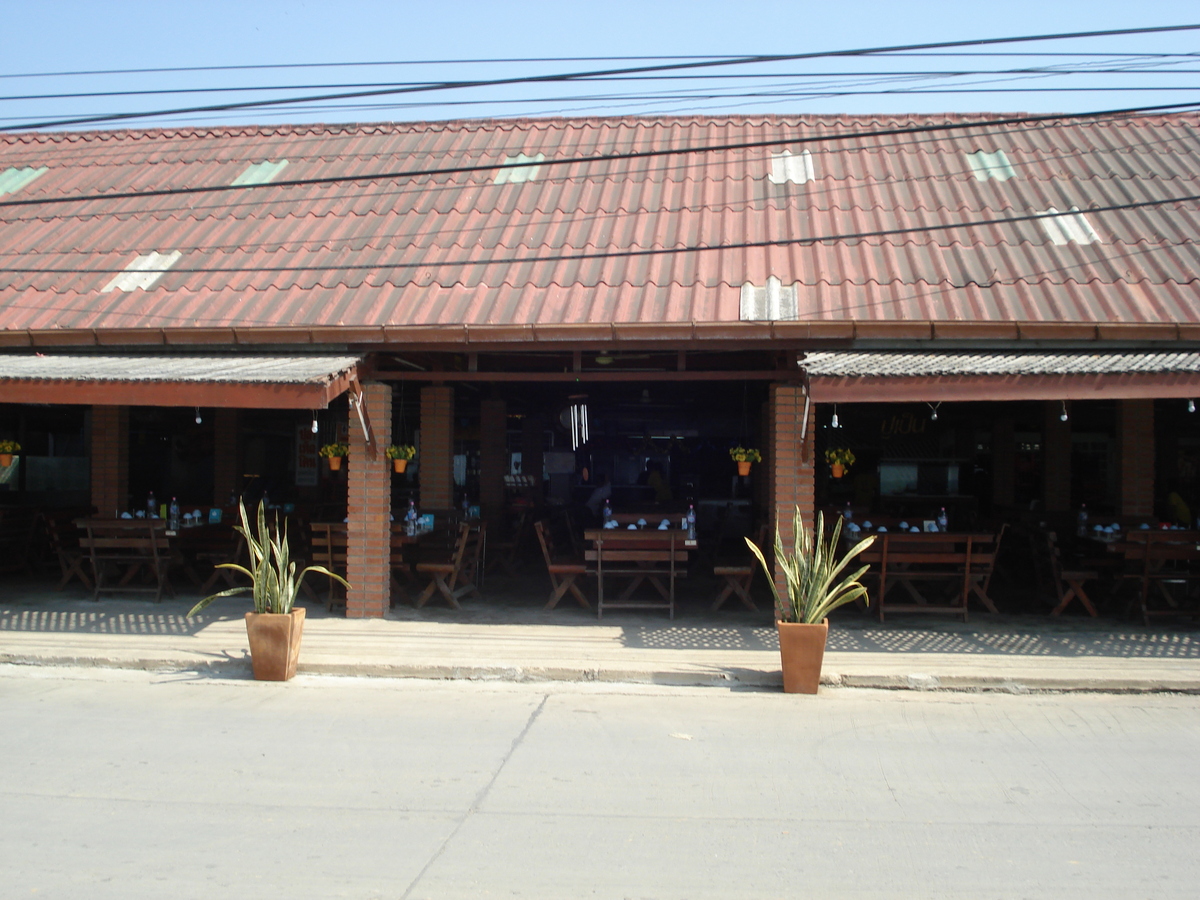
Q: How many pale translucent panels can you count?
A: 8